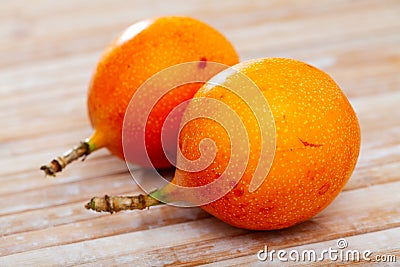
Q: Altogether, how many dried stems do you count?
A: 2